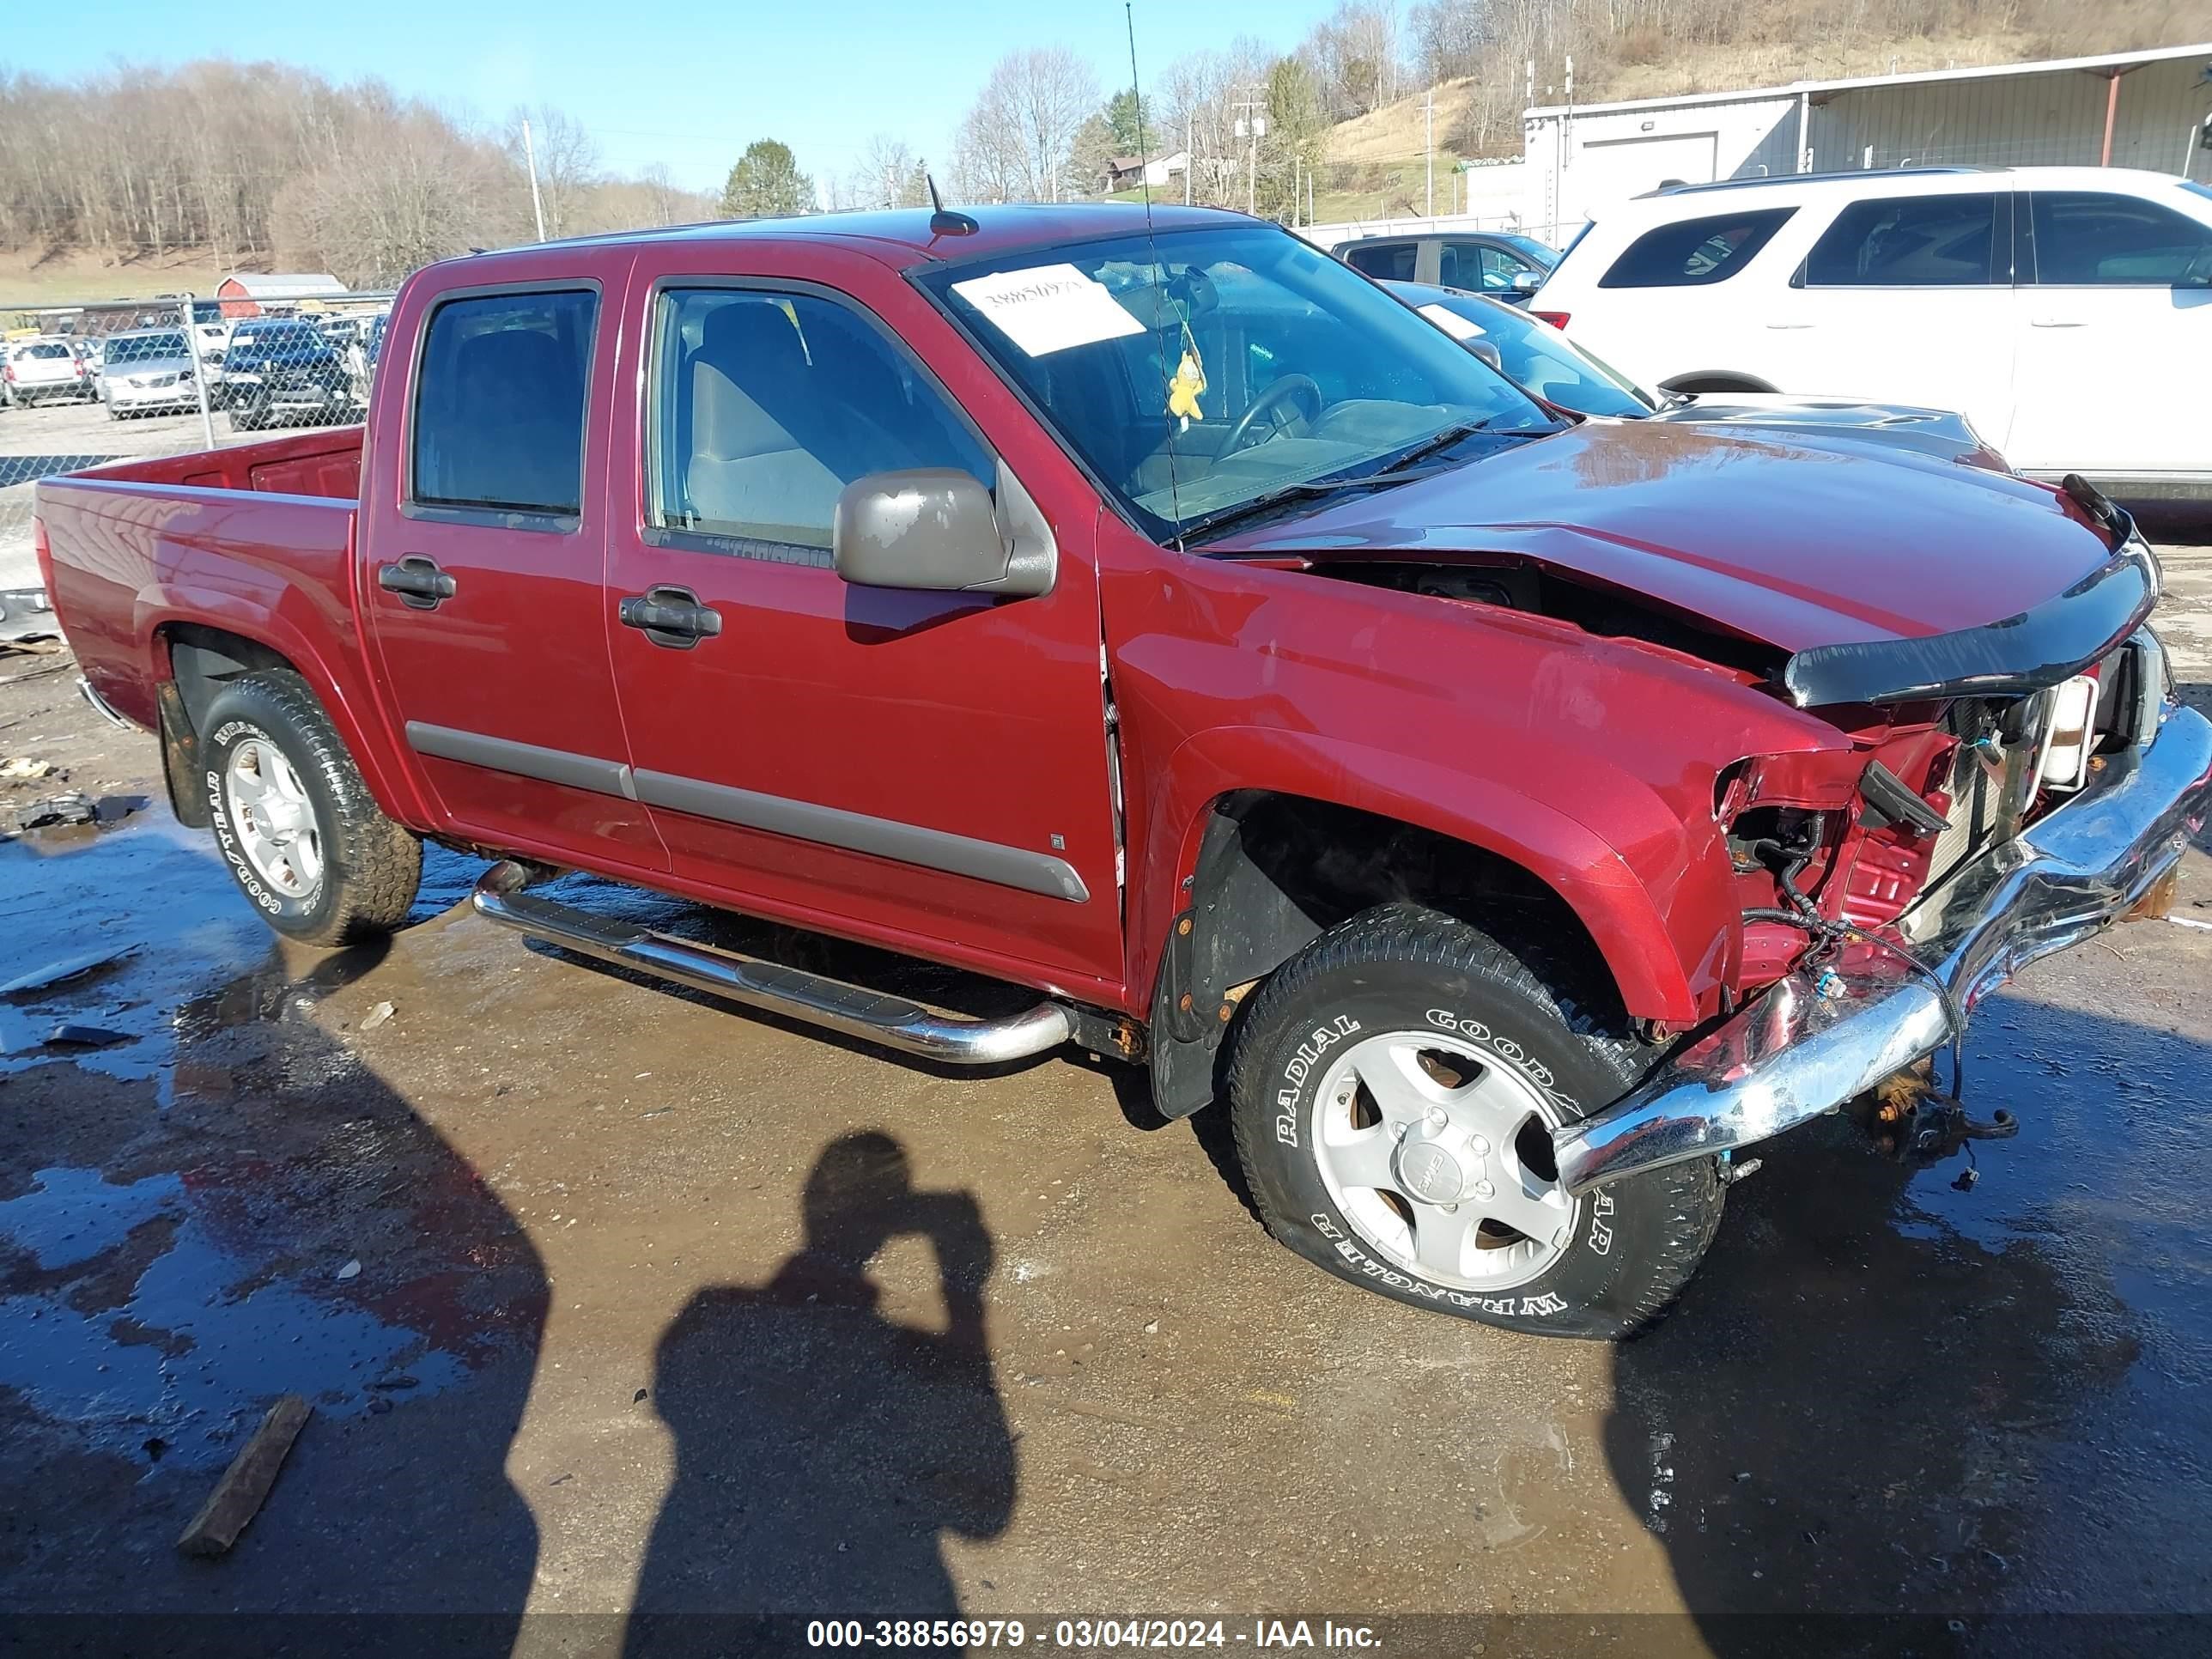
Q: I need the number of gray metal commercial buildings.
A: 1